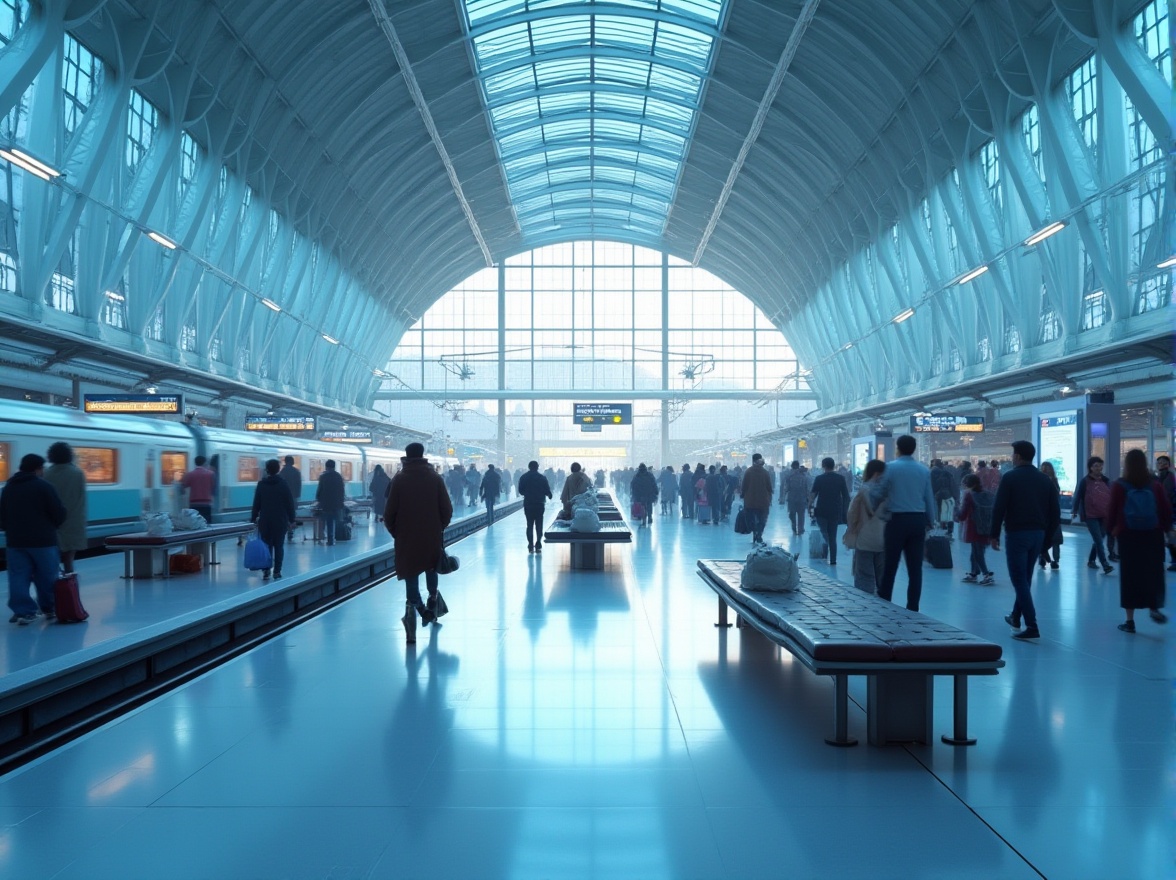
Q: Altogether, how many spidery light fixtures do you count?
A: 2